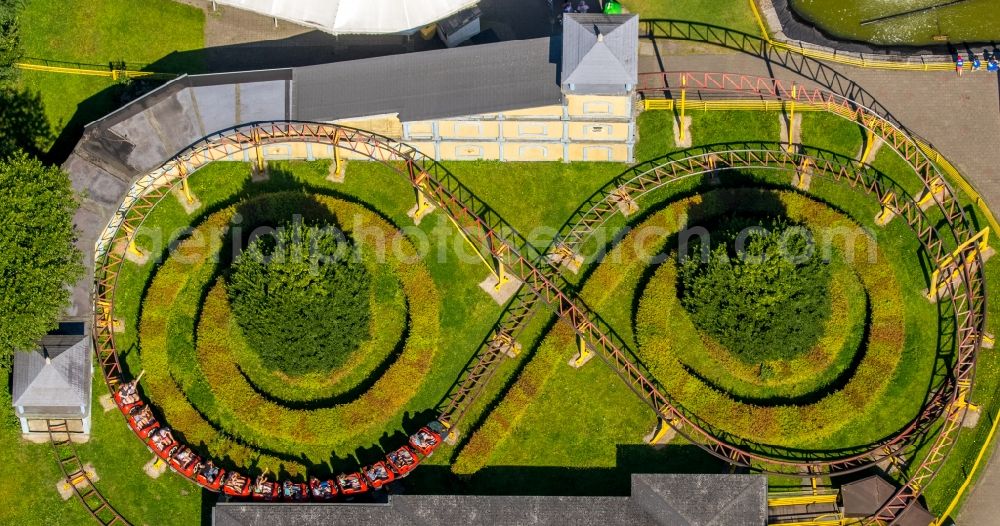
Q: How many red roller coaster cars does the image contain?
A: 13